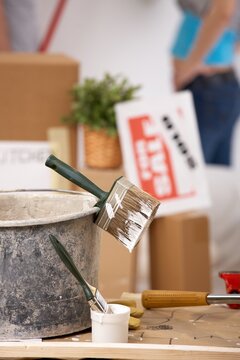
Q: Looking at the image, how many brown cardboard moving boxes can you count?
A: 3